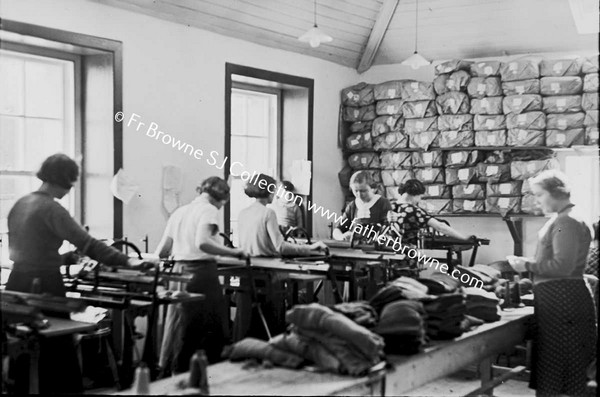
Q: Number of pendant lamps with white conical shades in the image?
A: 2